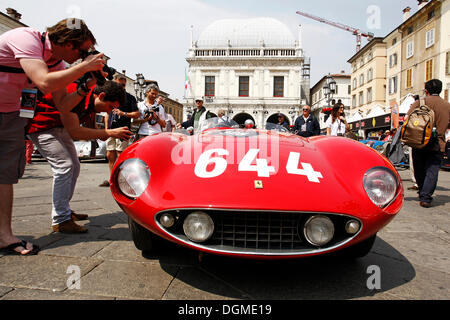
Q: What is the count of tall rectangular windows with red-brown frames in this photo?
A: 3